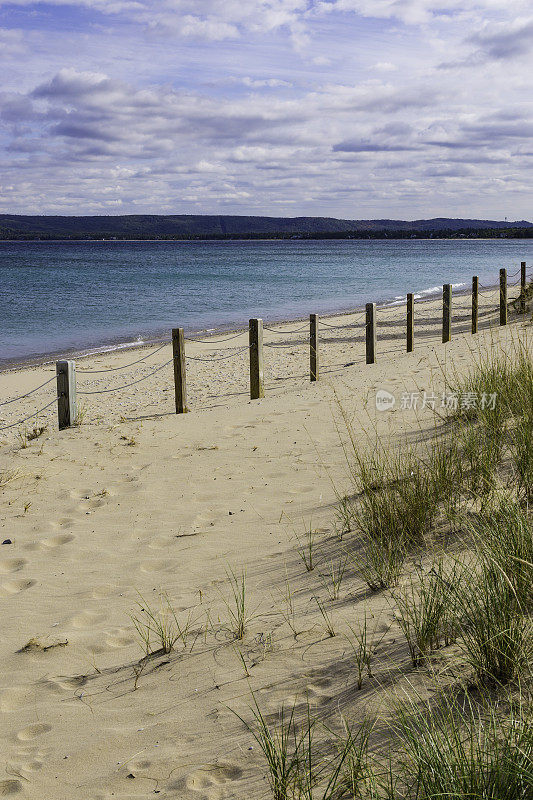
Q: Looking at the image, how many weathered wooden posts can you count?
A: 10